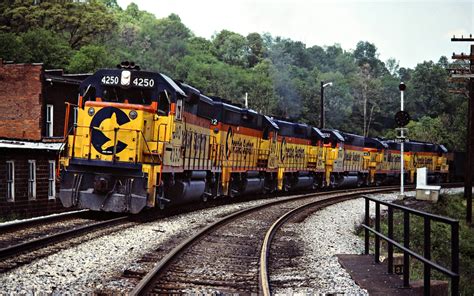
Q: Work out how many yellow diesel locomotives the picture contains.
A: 6